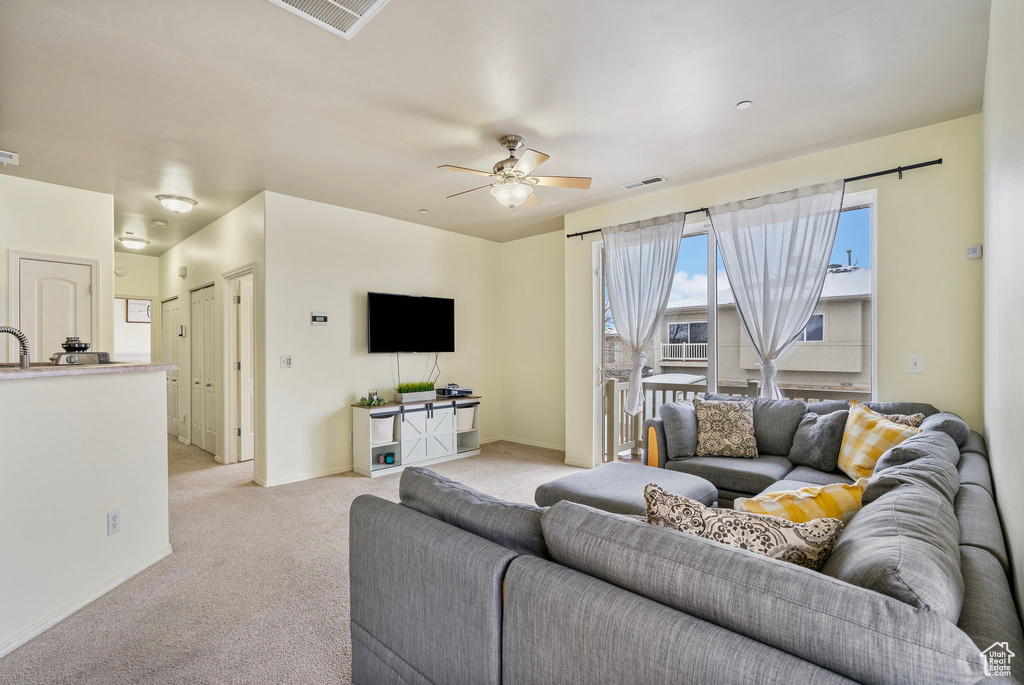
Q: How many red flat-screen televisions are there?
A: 0